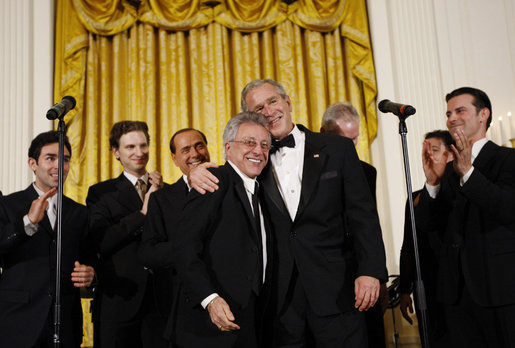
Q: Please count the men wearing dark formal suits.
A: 8